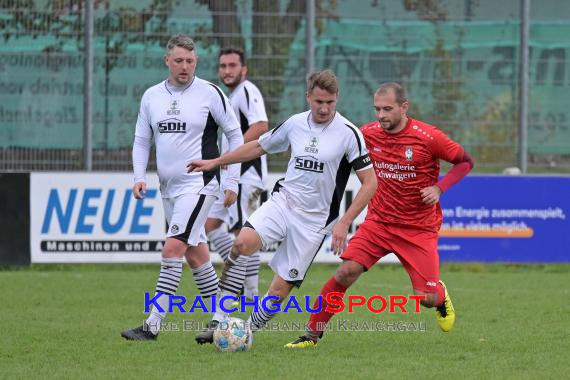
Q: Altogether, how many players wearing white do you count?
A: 3